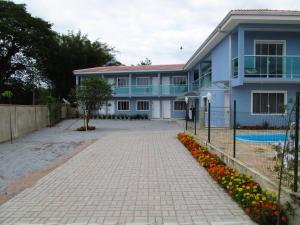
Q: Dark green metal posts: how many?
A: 5